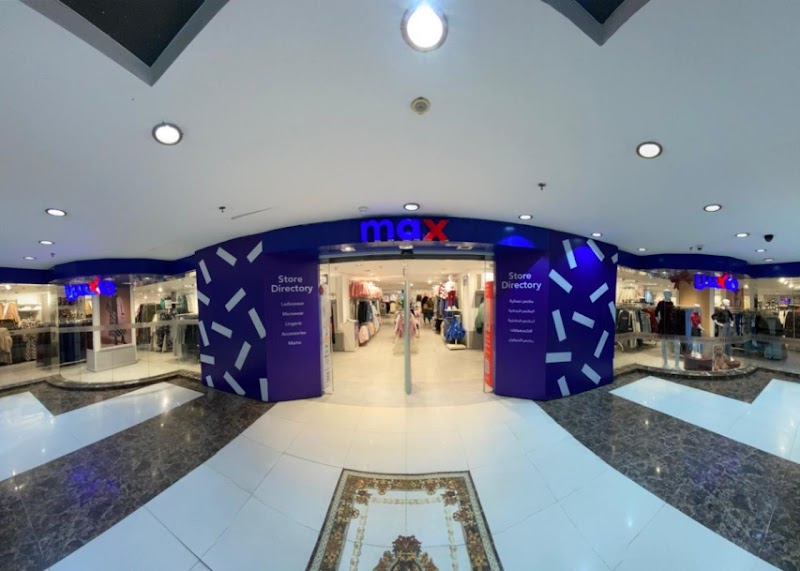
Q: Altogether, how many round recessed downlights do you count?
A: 14